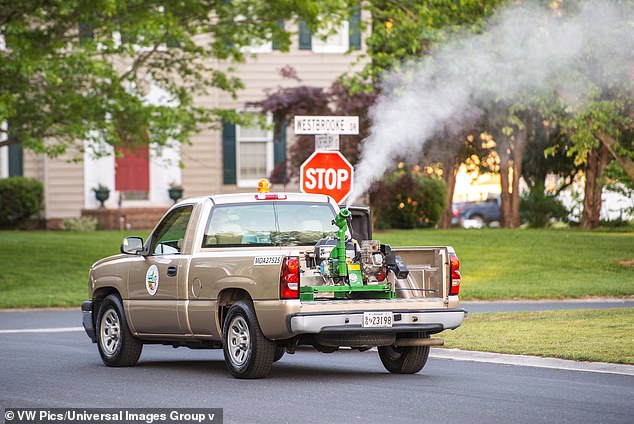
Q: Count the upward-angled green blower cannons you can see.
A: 1